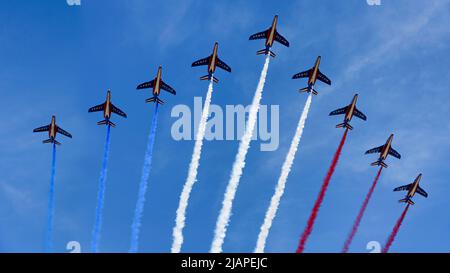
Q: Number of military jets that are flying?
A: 9